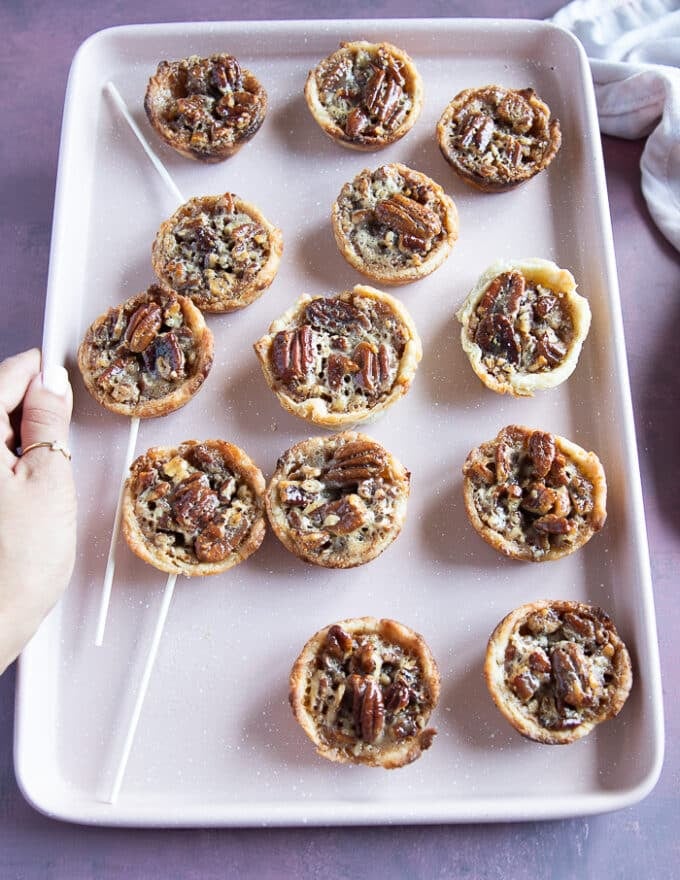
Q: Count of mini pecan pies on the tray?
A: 13